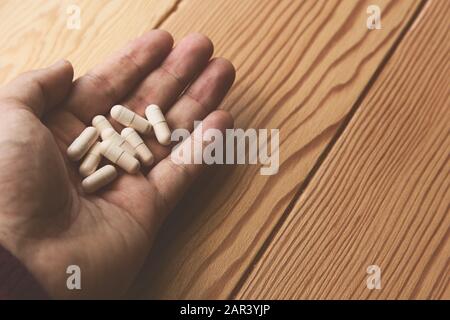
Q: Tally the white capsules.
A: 9